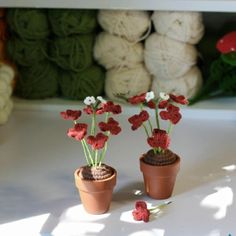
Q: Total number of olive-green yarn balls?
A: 6